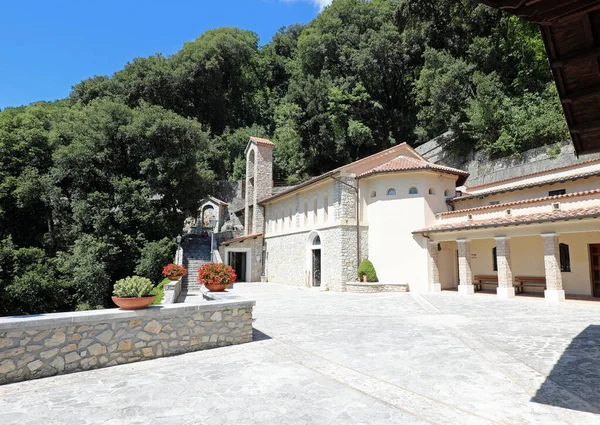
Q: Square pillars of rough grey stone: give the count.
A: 4